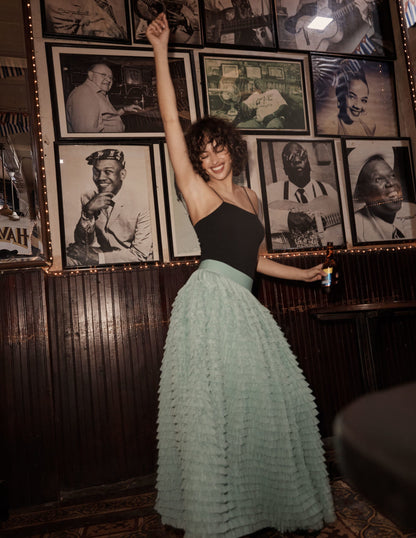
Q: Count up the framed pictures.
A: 11